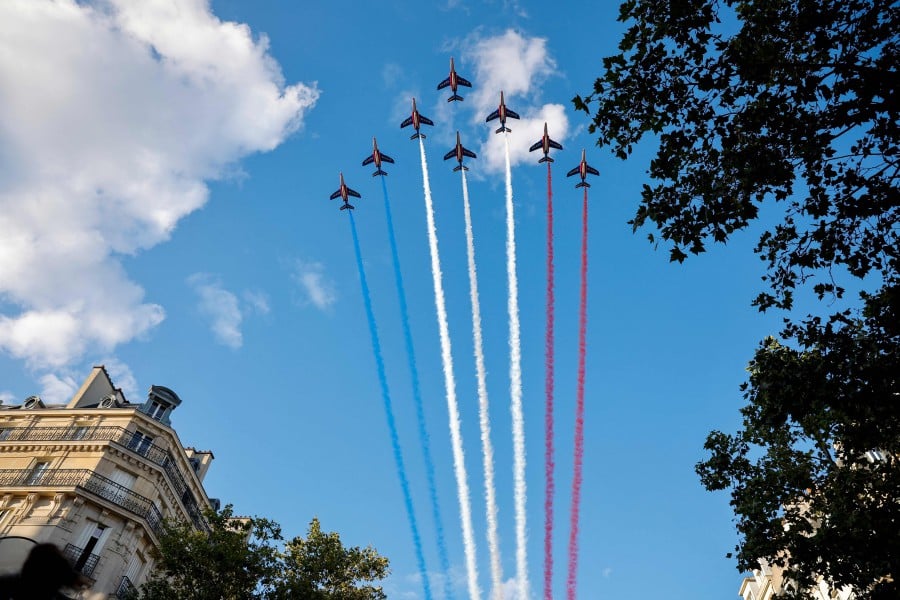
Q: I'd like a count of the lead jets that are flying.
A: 1